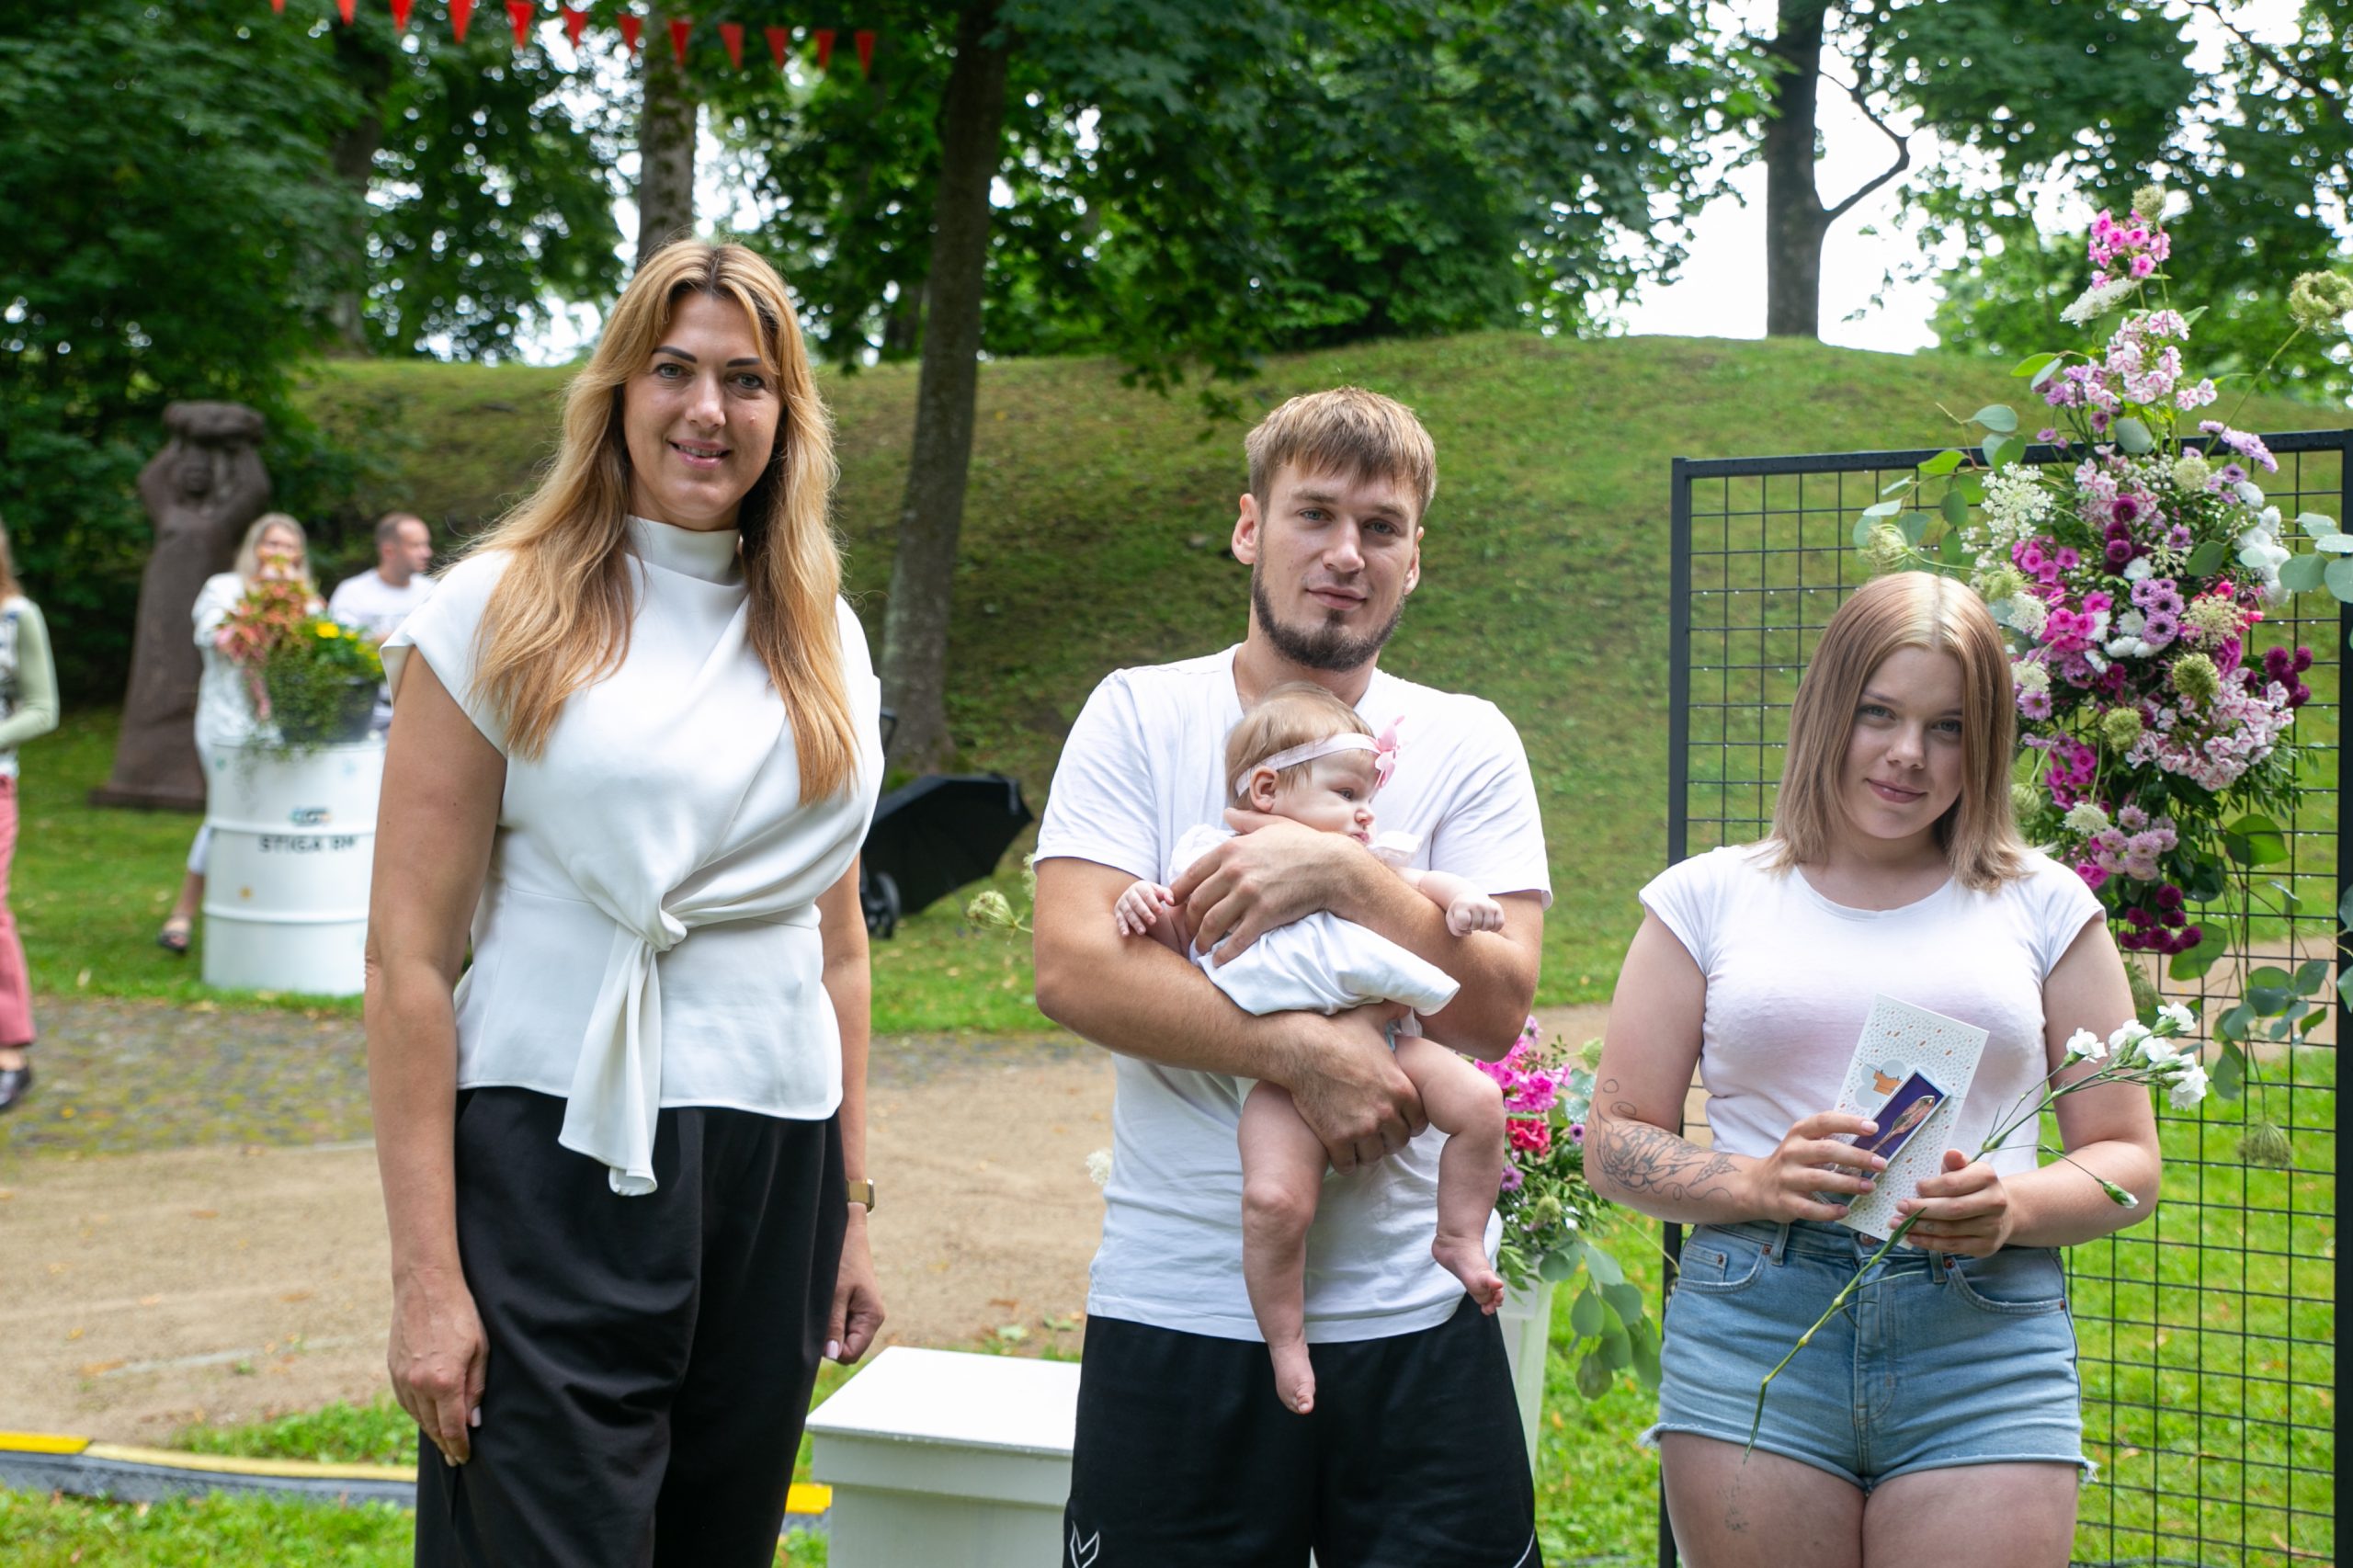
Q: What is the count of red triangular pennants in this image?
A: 12